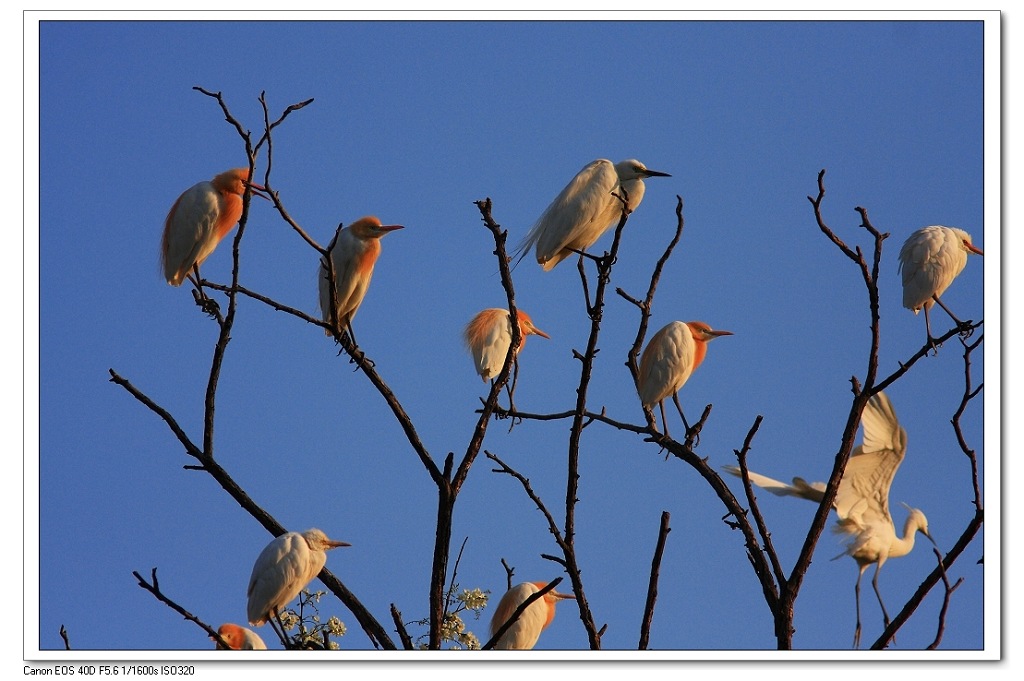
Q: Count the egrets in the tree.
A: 10